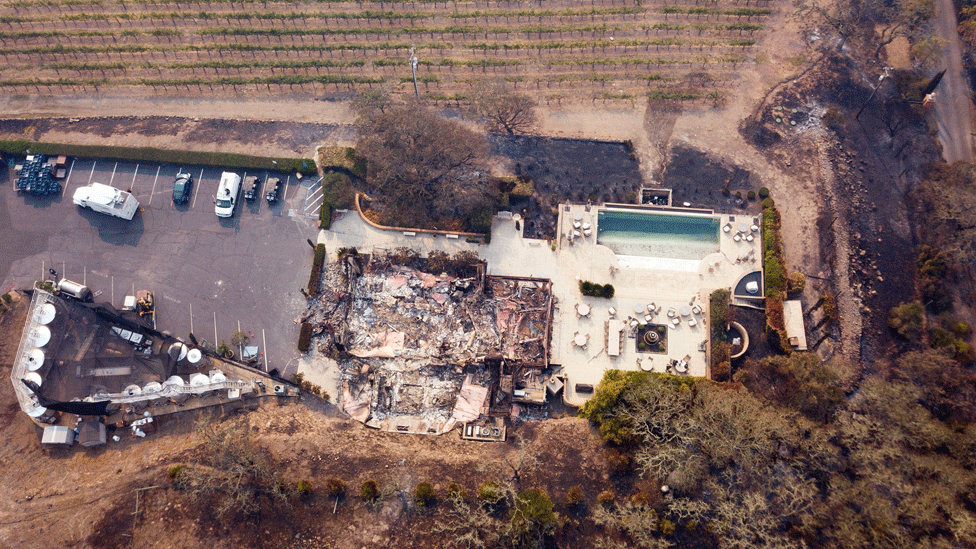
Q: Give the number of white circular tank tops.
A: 12